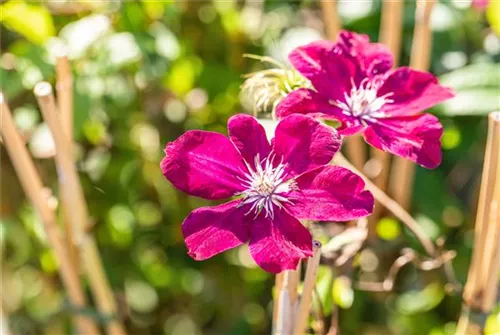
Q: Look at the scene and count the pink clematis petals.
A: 12